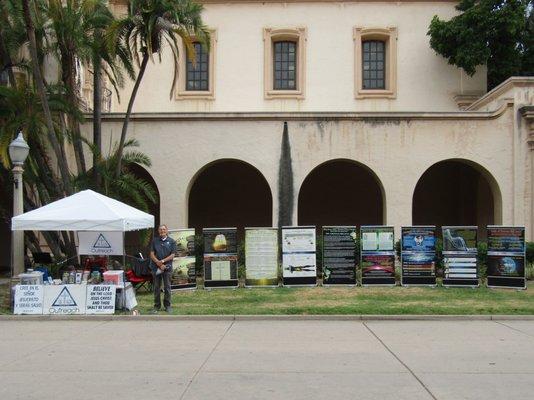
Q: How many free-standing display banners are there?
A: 9